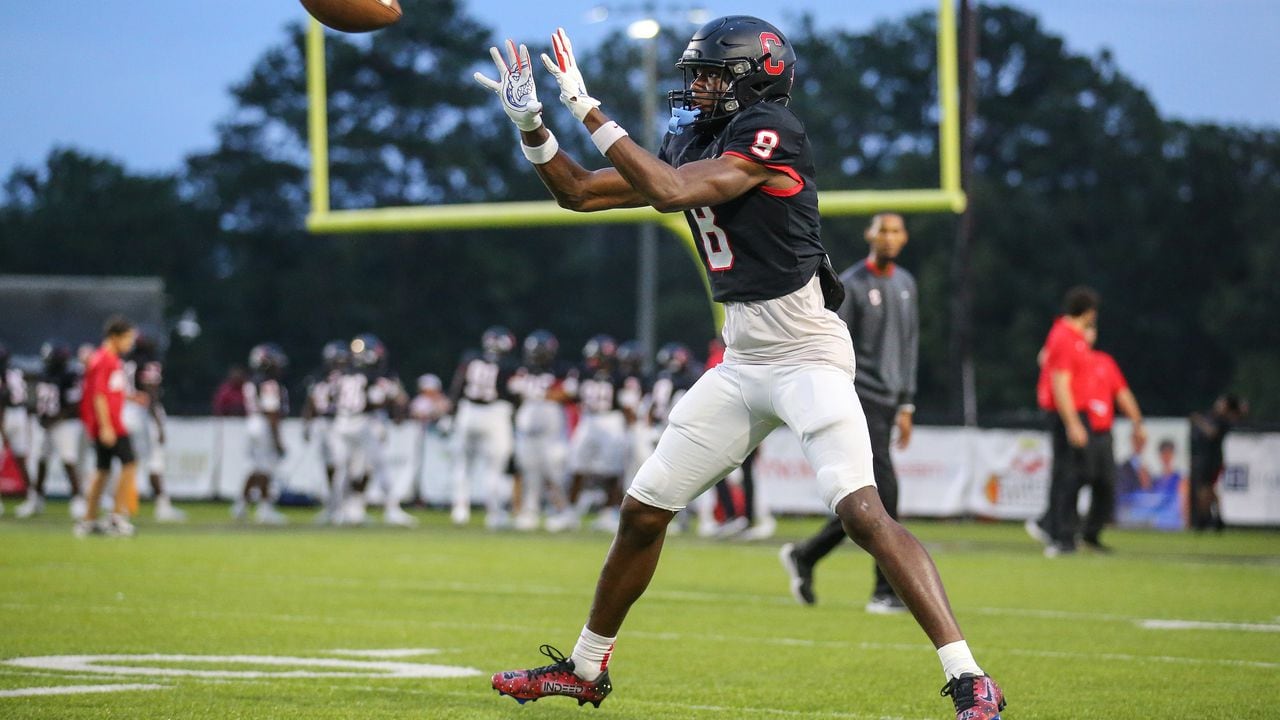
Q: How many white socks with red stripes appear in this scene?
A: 1